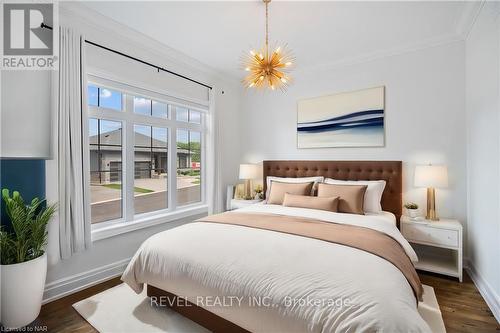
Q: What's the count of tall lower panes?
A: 3